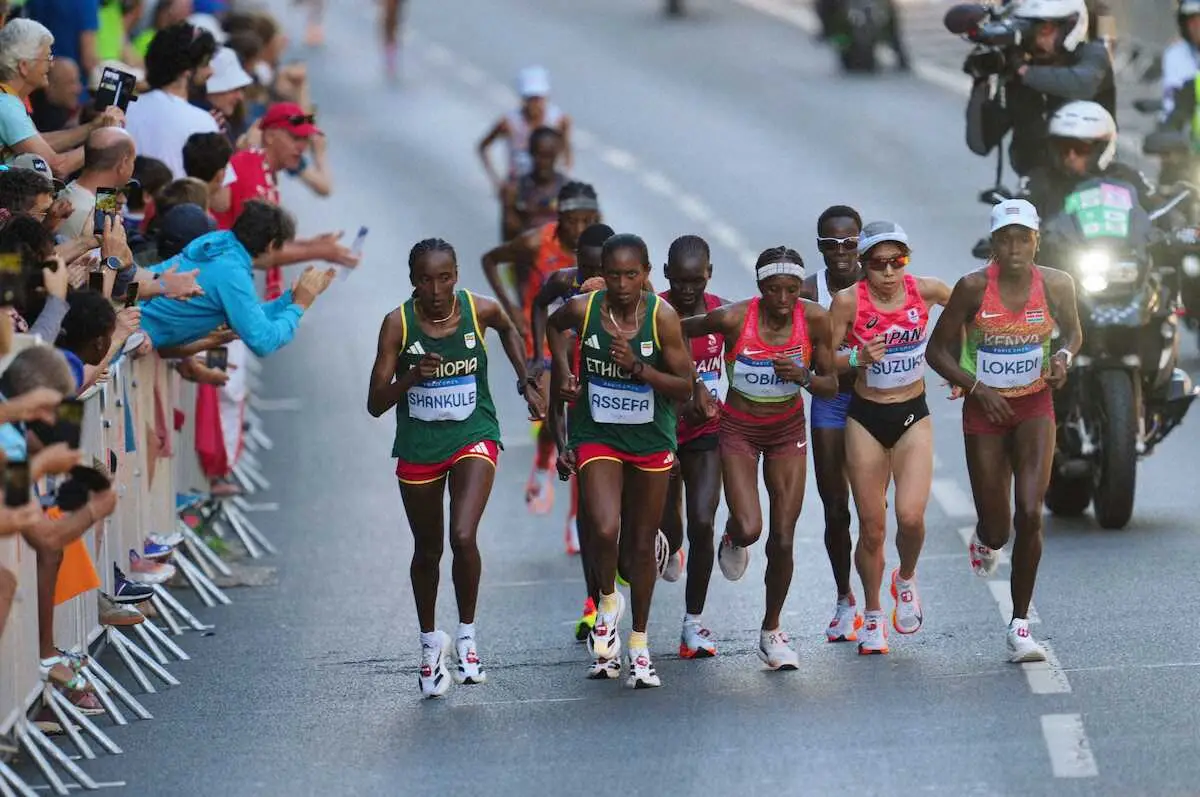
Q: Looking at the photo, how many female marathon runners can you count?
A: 11